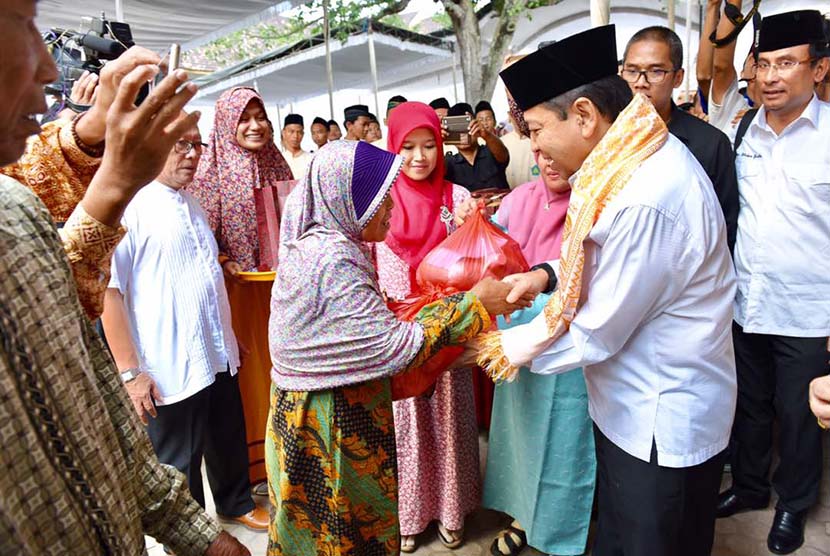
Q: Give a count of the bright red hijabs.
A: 1